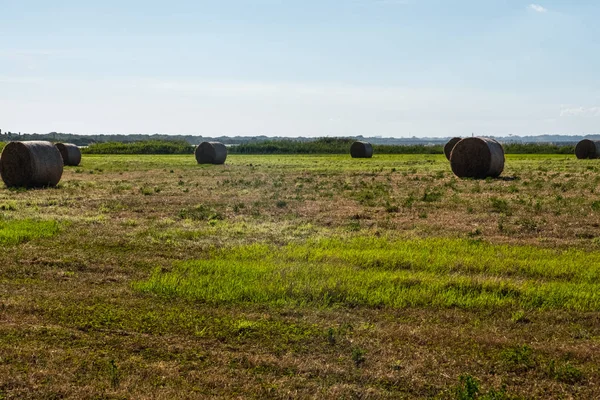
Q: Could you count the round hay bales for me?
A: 7